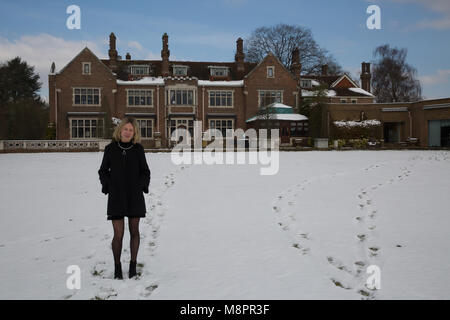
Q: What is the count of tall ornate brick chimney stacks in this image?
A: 5